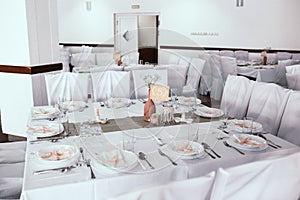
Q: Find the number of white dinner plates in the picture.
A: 11